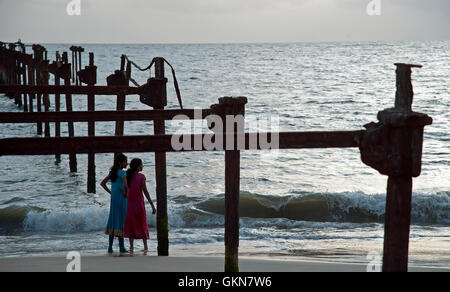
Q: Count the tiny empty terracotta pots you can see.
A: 0